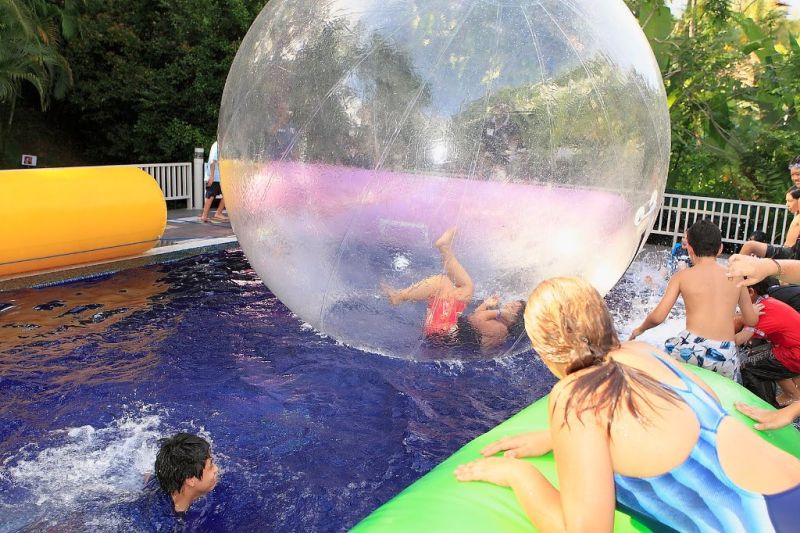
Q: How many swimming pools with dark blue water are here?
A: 1